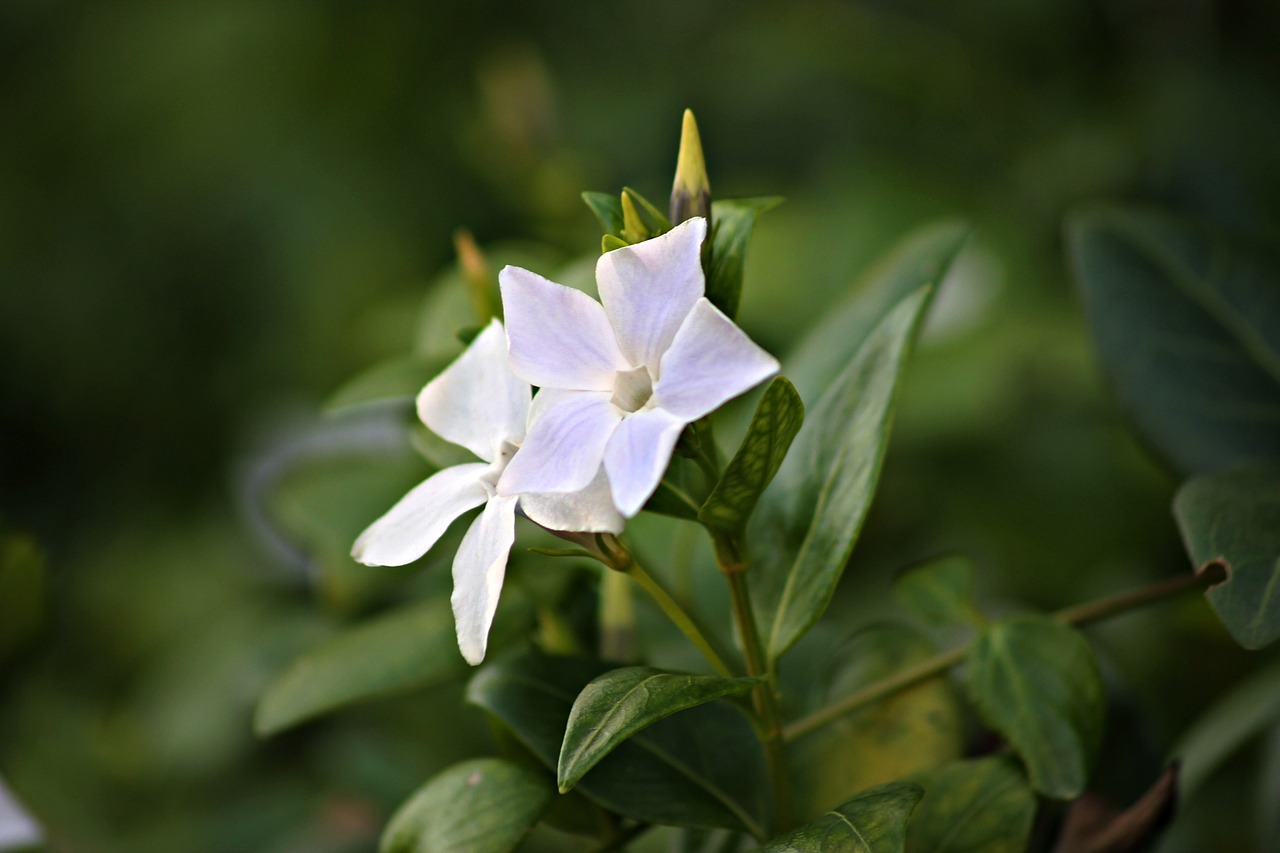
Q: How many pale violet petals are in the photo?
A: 5